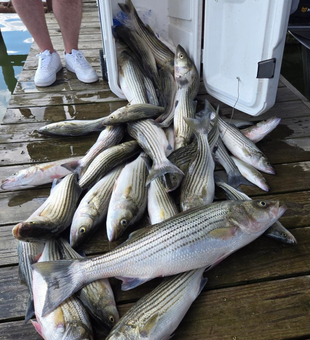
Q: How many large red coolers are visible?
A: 0